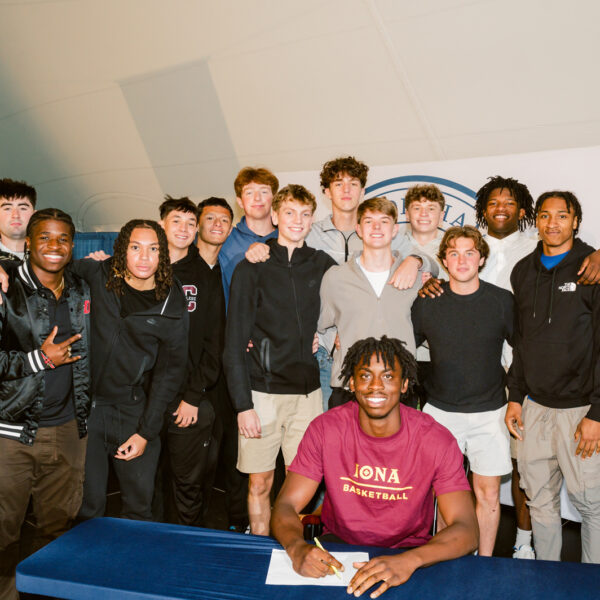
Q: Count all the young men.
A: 14